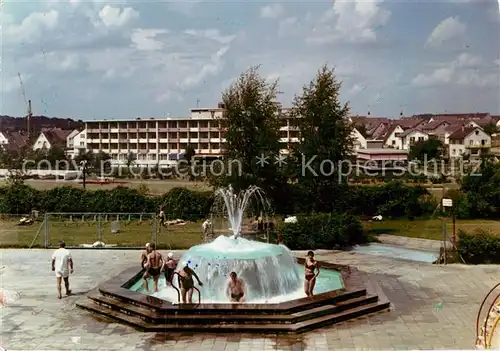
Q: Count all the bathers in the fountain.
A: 6